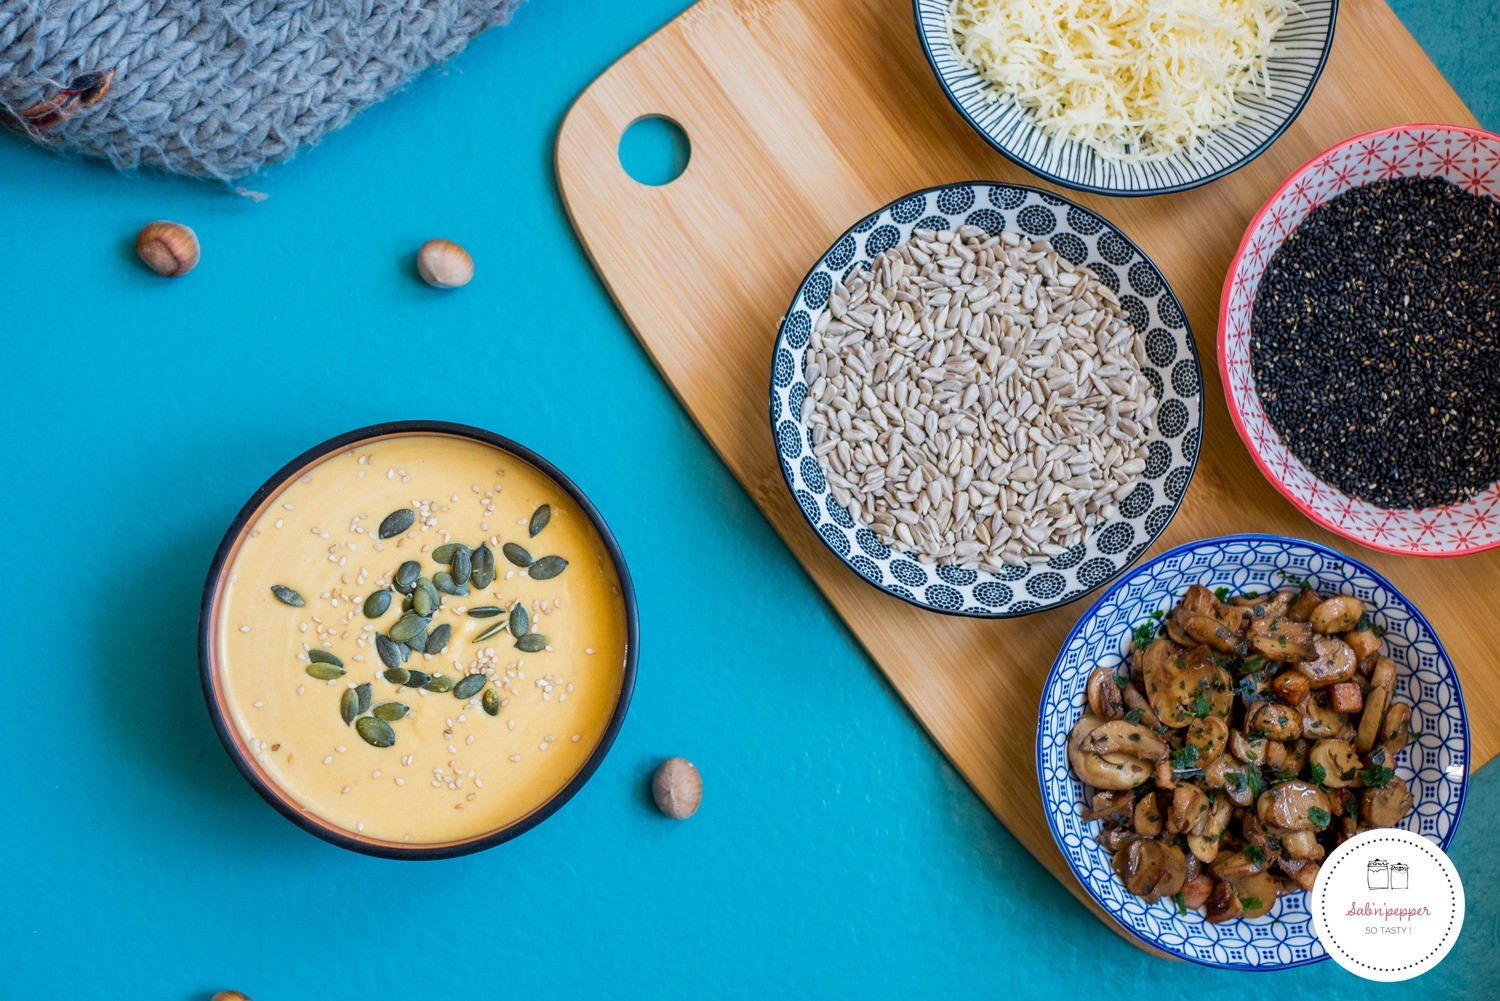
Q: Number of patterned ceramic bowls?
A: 4